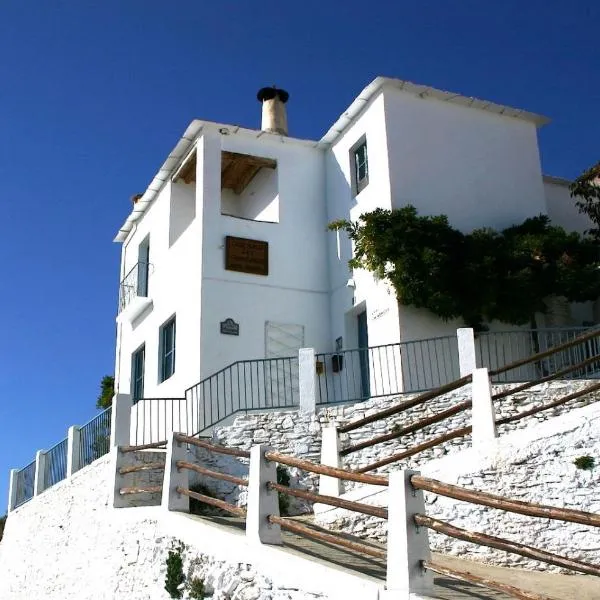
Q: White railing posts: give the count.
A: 12